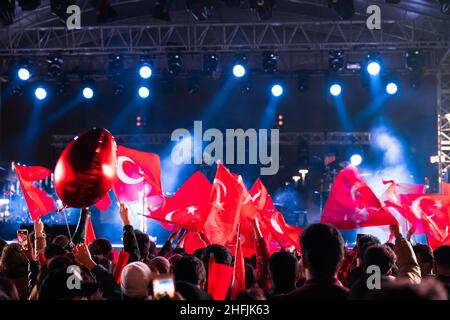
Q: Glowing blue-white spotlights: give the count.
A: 11